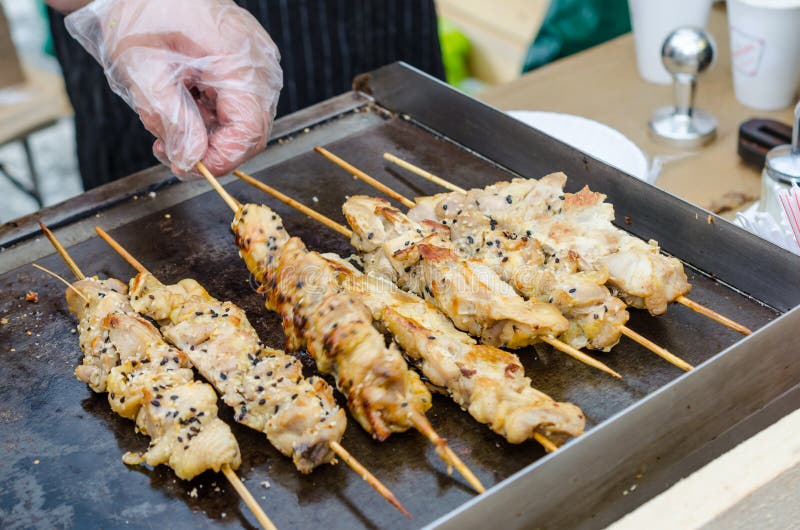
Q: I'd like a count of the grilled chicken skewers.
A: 7